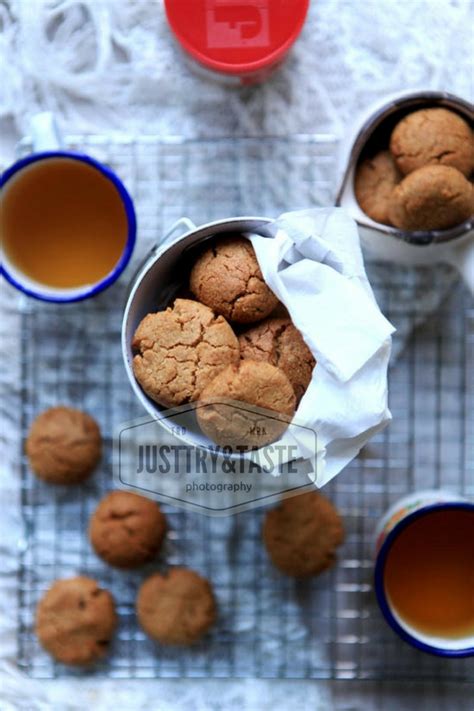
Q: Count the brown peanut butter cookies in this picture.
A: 12